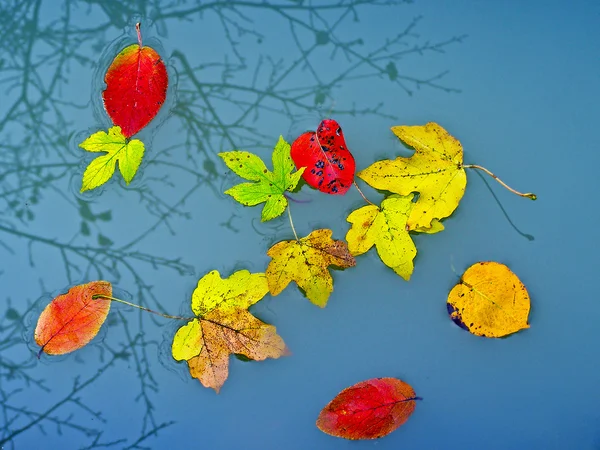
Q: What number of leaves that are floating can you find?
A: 11